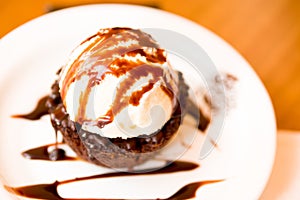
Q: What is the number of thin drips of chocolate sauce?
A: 1